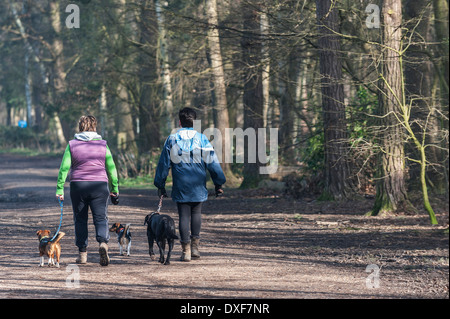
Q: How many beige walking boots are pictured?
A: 4